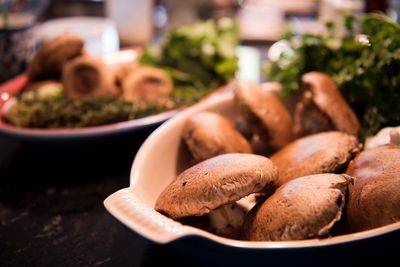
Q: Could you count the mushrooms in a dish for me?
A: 7